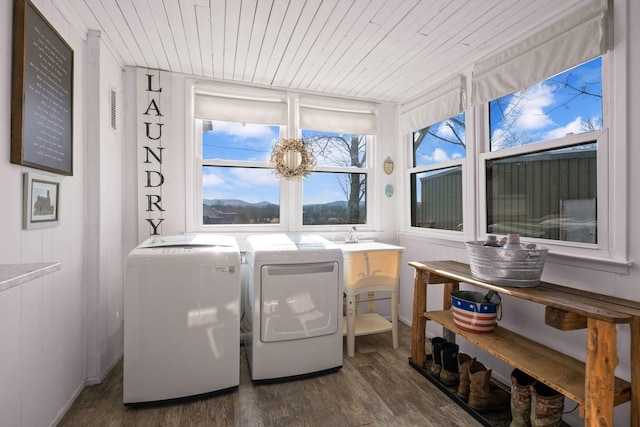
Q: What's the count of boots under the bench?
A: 6